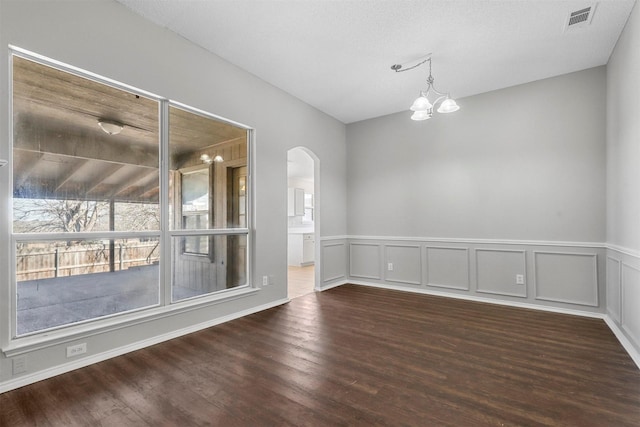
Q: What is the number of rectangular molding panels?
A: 8